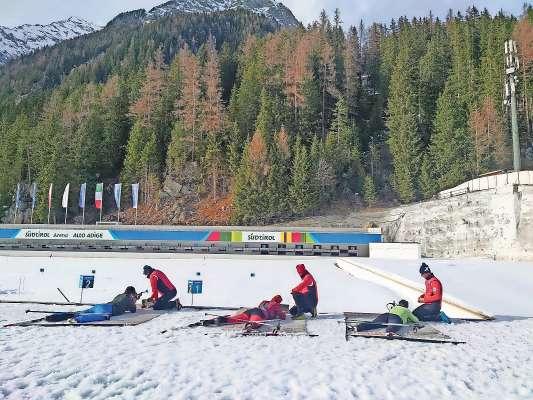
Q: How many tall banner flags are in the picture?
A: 8